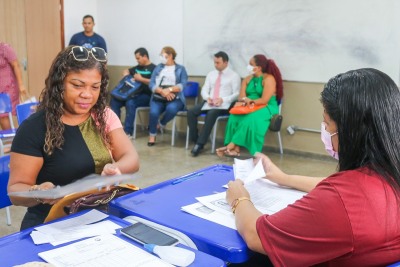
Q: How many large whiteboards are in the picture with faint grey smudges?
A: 1